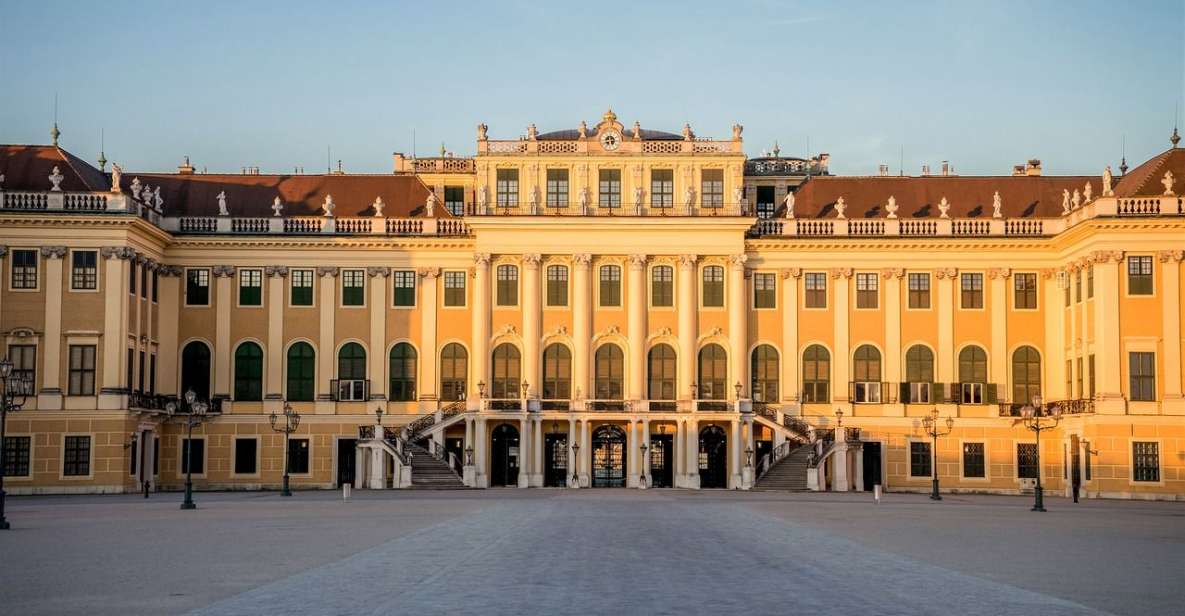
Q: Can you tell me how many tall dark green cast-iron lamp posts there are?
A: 5